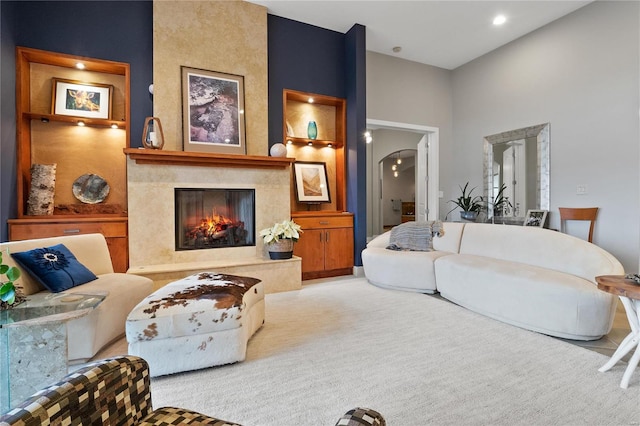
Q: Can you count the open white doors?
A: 1